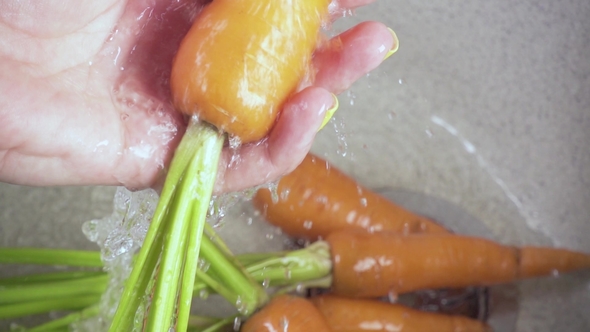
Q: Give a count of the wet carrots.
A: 5